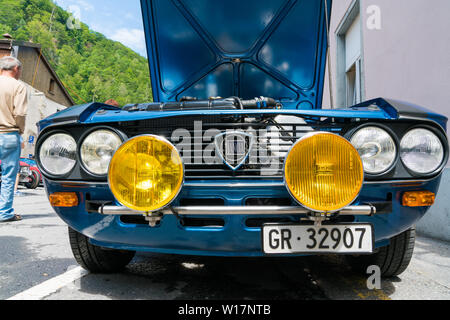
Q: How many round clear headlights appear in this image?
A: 4